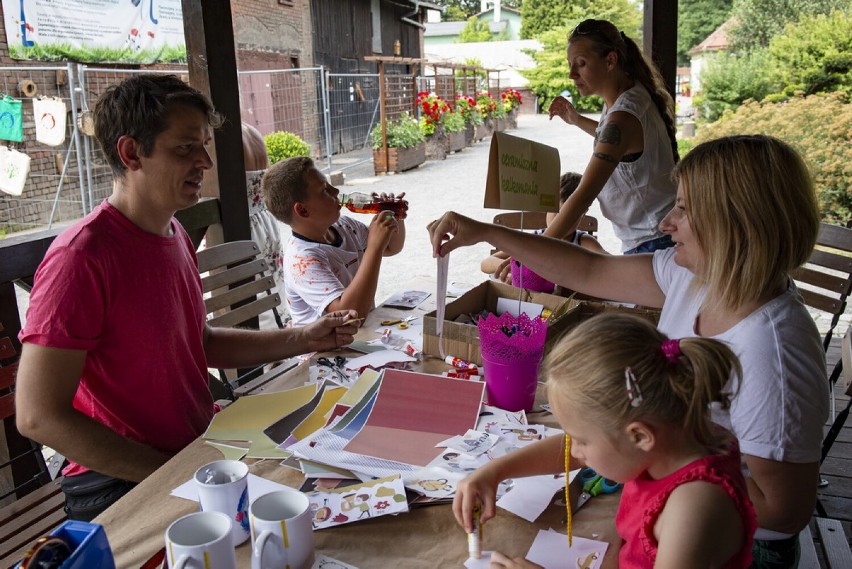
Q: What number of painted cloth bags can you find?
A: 3